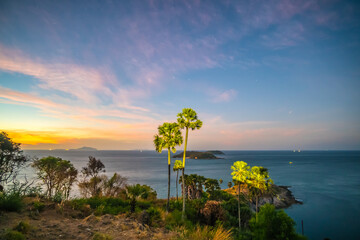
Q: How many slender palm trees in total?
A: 5